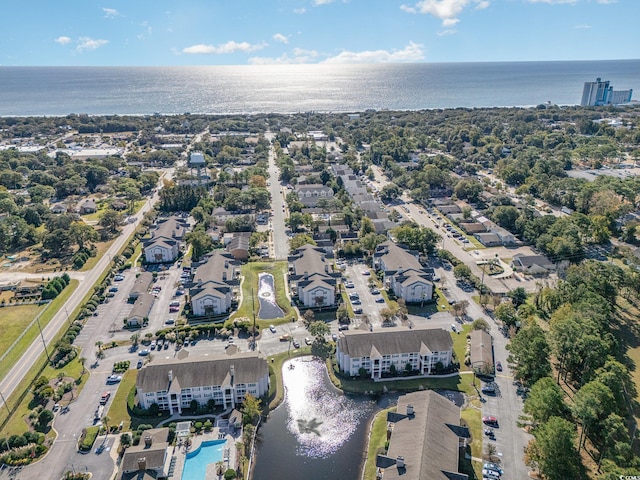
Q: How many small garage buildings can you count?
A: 3